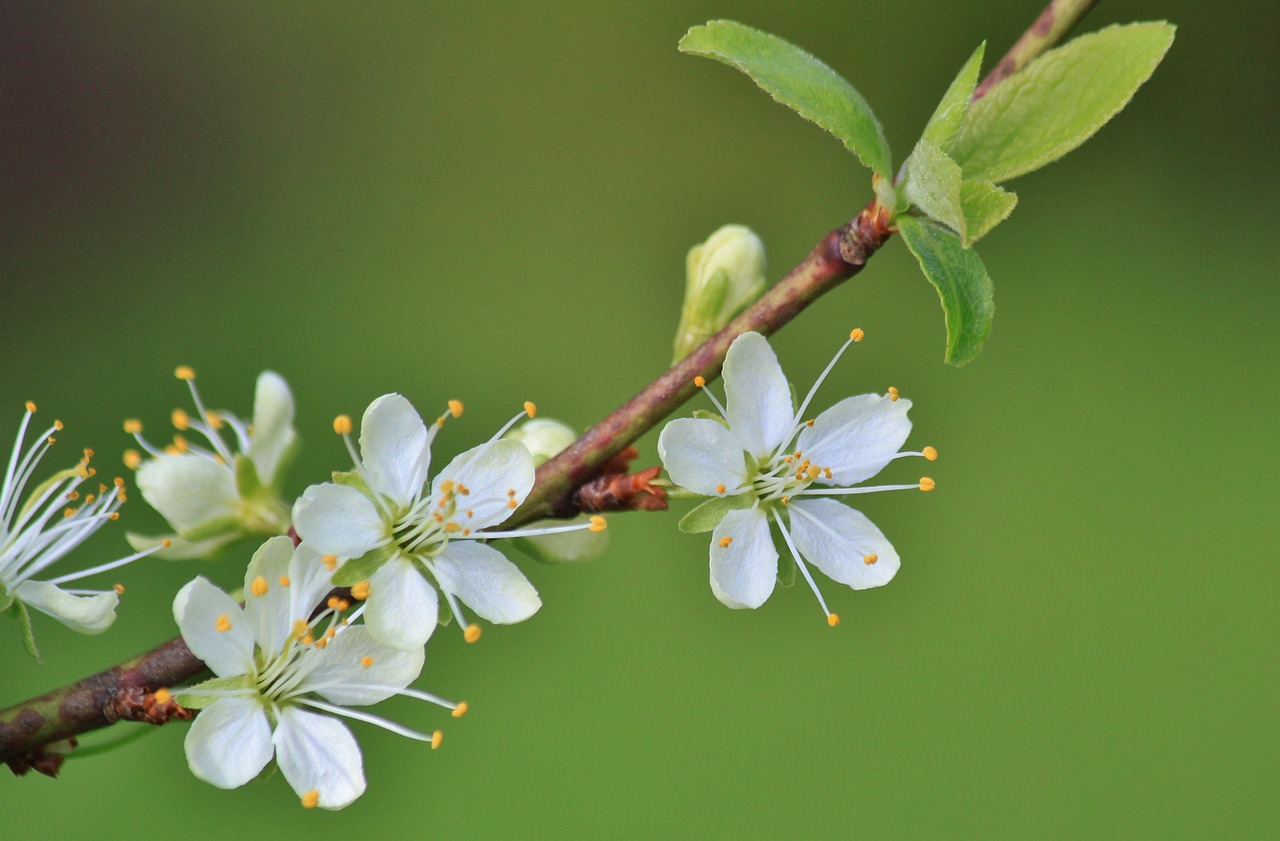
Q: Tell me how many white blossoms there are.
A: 5